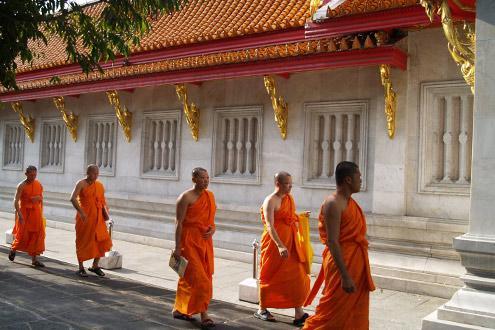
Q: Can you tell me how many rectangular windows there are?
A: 7